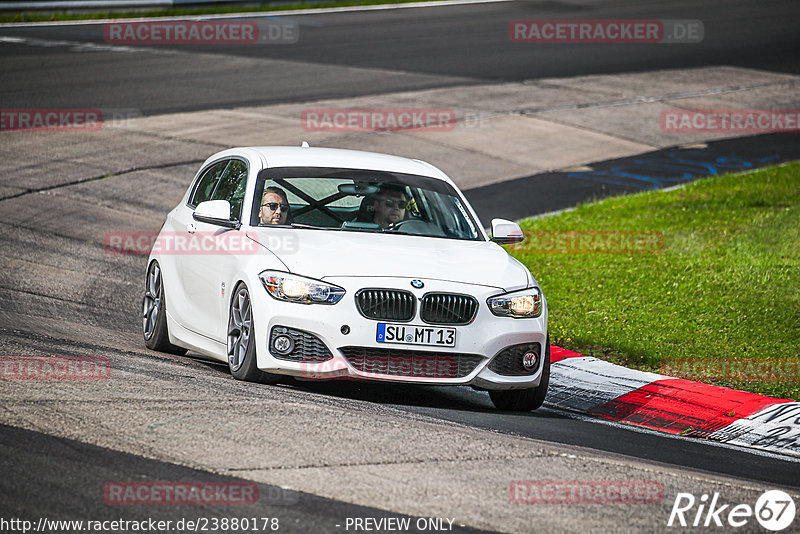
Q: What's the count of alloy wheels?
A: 2